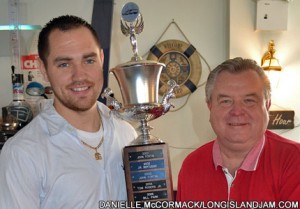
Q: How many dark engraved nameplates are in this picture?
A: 5